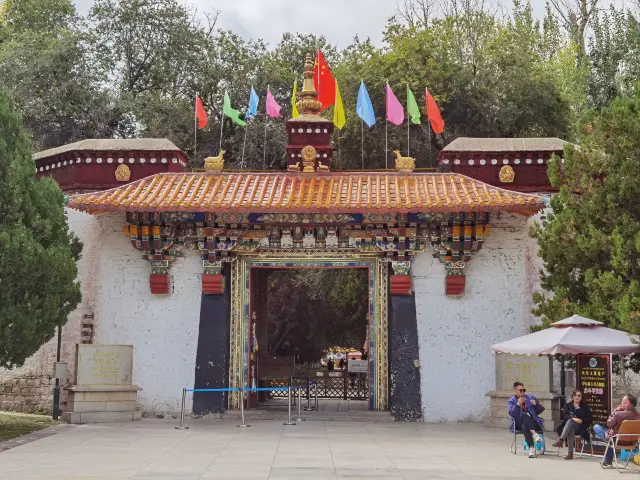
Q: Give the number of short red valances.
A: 4